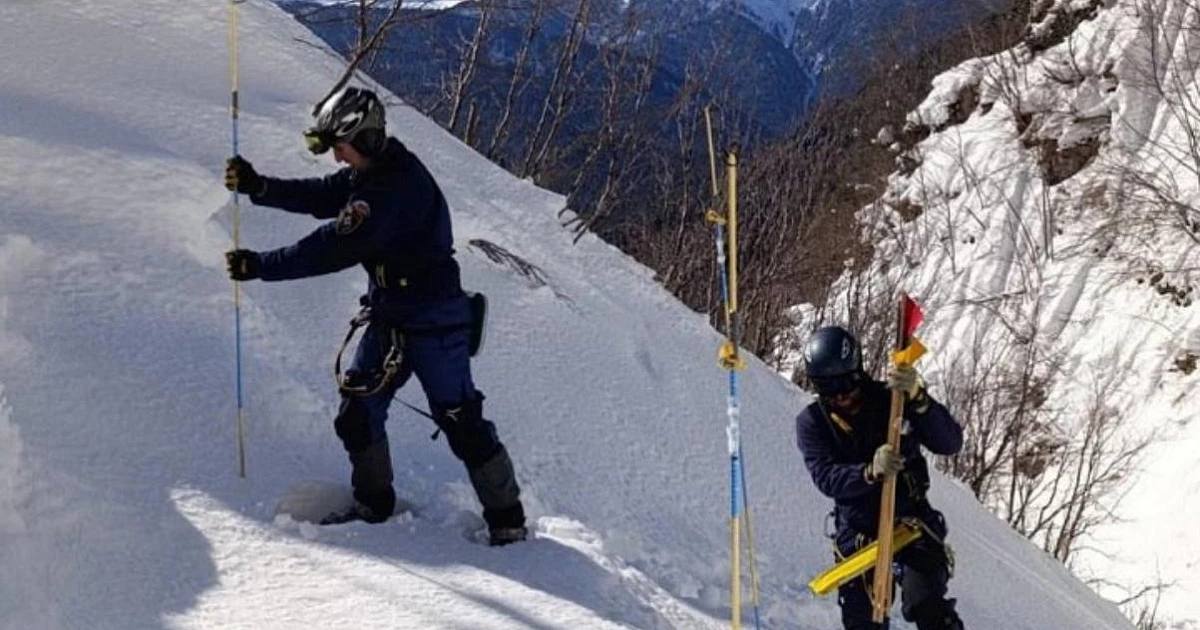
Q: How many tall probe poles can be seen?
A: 3